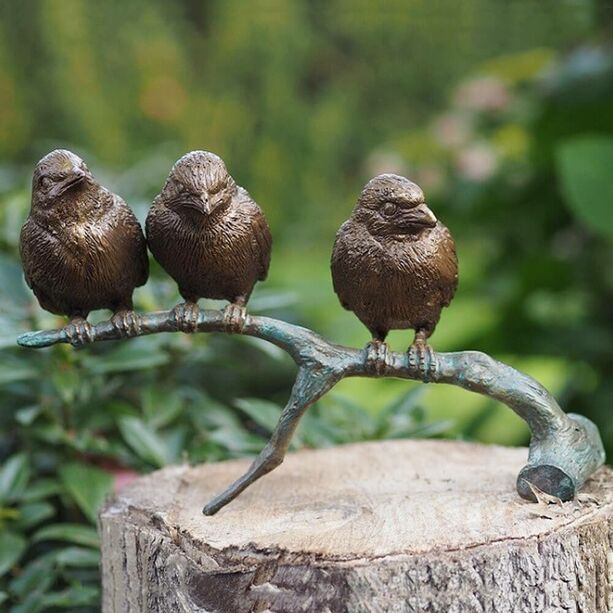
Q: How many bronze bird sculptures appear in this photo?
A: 3